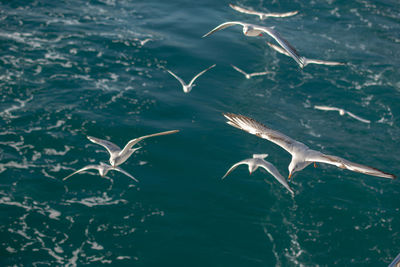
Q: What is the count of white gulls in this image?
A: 10